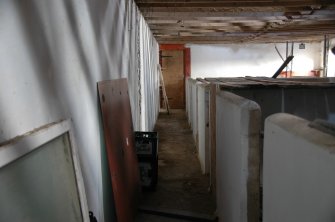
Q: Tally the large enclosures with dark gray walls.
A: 1